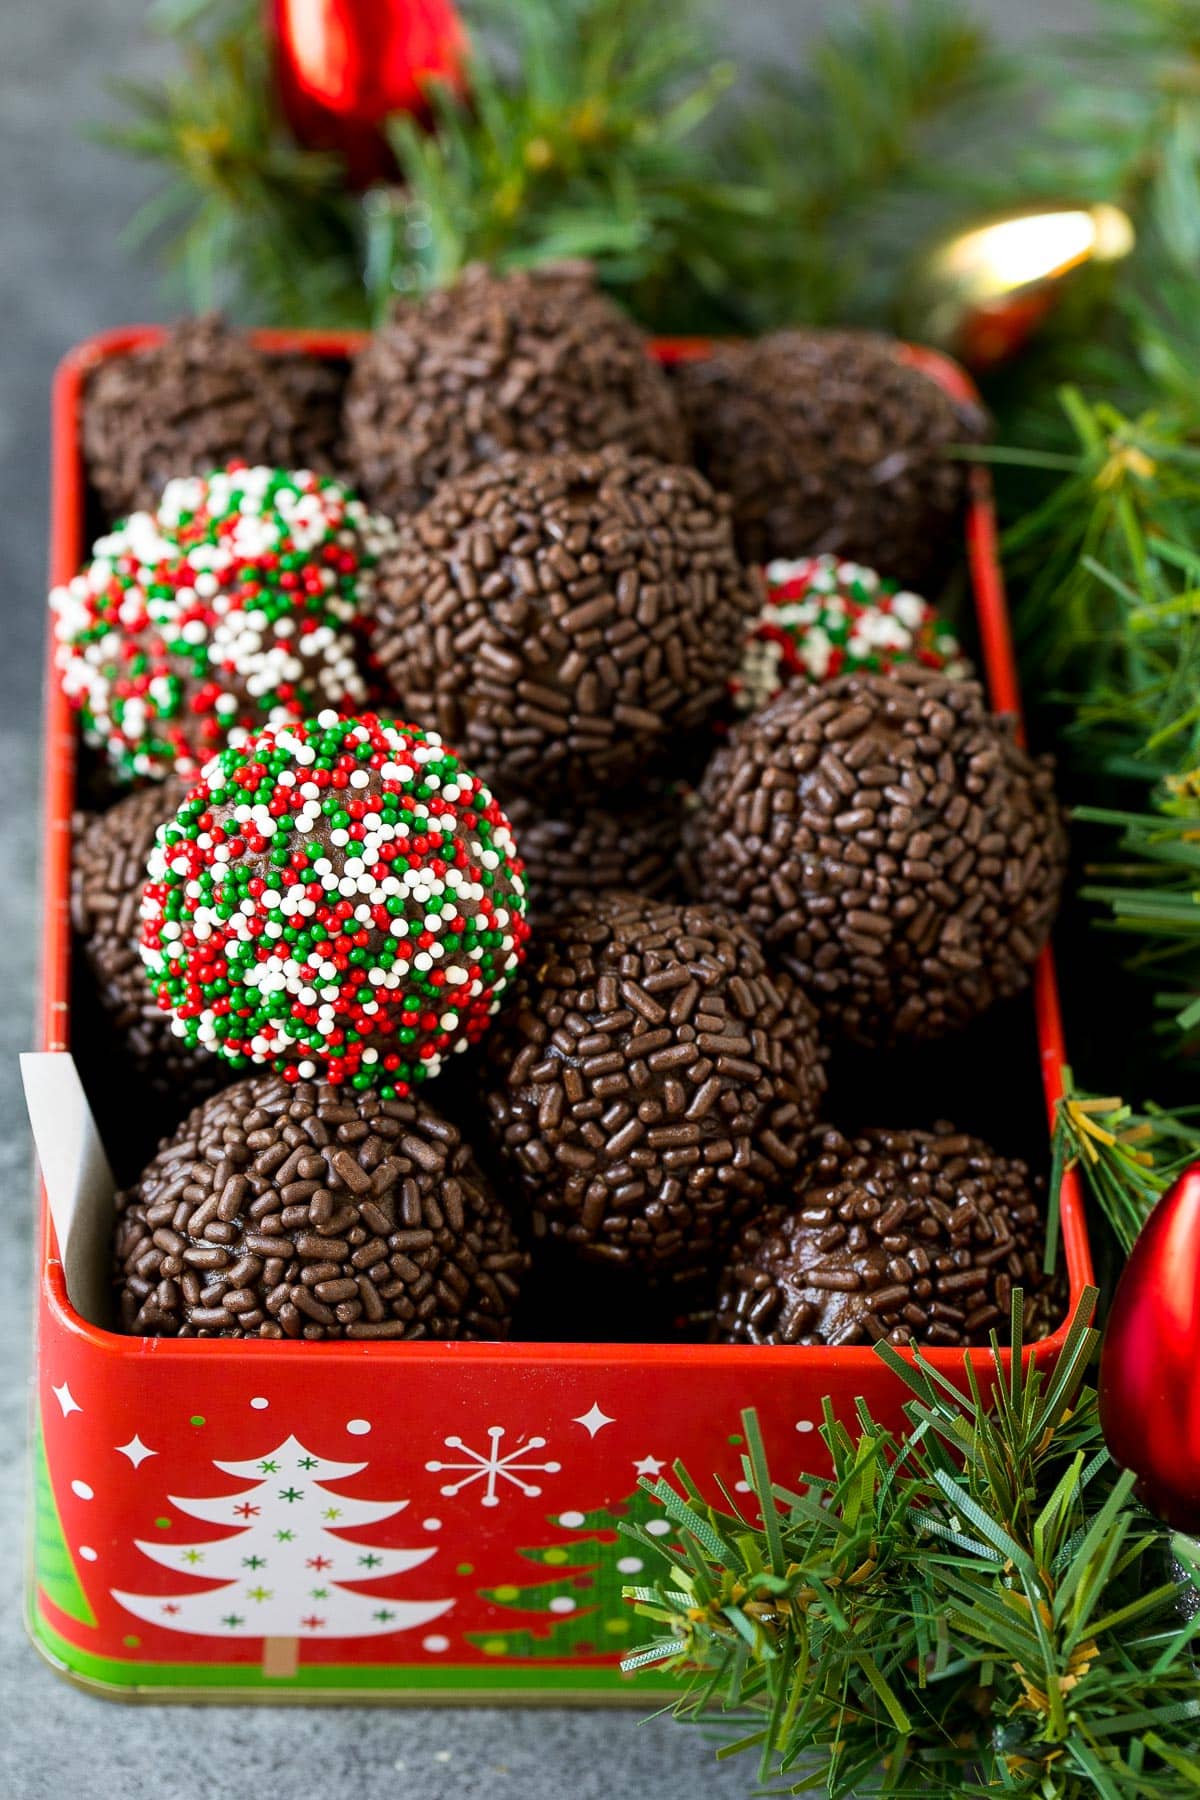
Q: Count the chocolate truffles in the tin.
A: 13